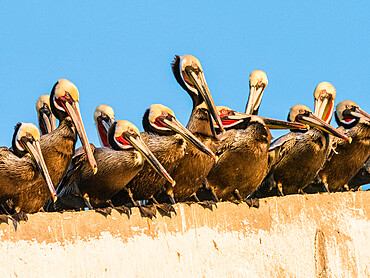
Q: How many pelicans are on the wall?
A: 12